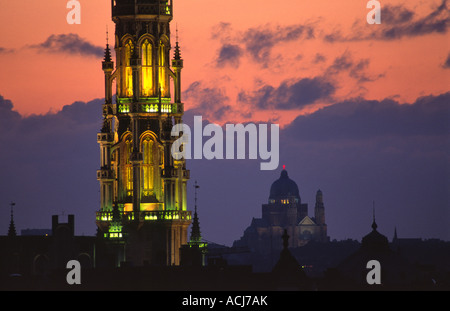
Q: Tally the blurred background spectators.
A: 0